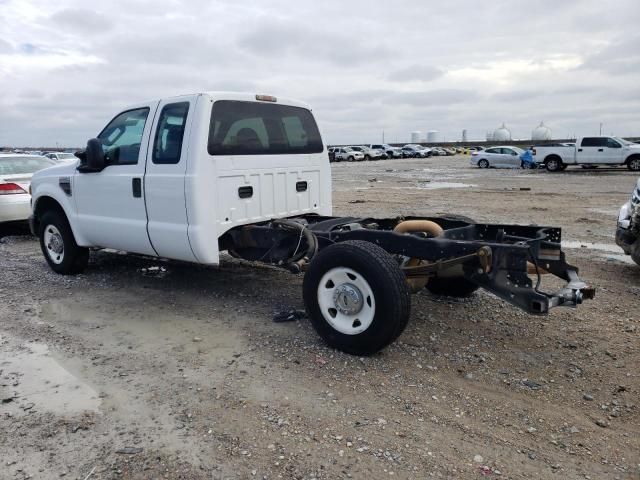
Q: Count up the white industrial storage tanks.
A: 4